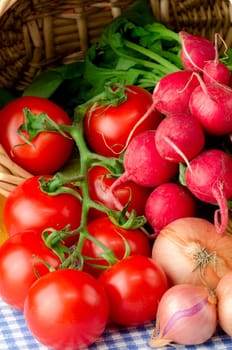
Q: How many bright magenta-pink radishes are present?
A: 8